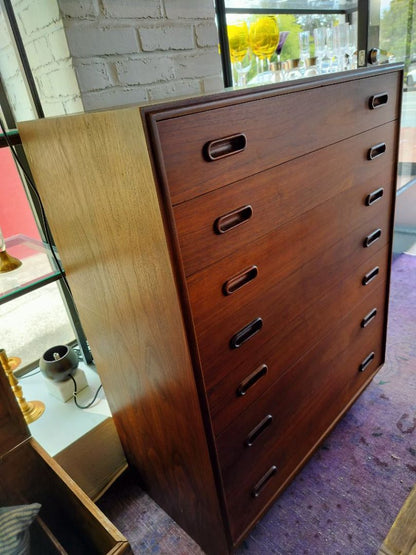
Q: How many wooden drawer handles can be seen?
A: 14